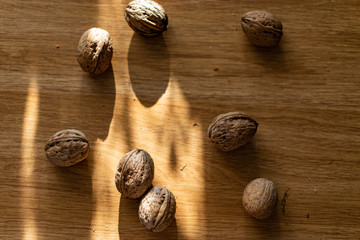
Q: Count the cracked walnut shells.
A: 0